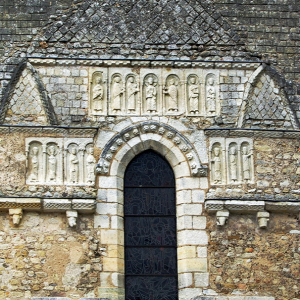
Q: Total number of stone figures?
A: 14